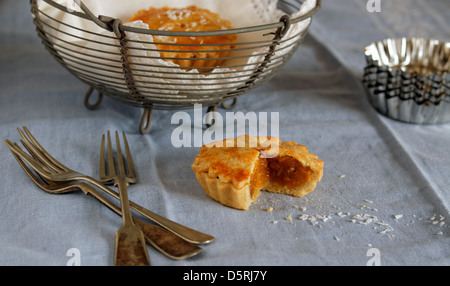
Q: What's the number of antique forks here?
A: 3